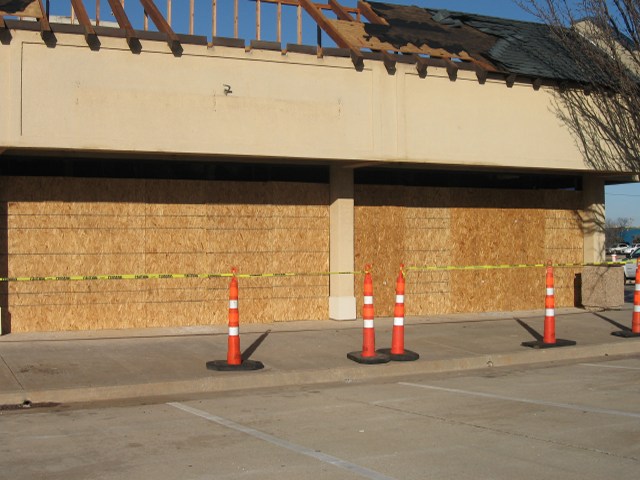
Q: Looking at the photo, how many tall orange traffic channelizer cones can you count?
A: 5